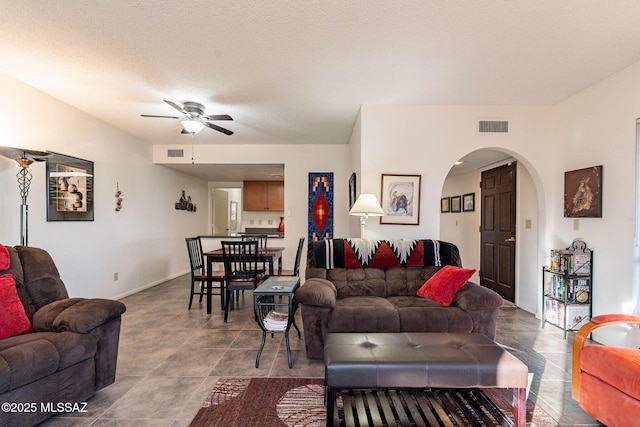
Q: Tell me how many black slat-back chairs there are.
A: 4